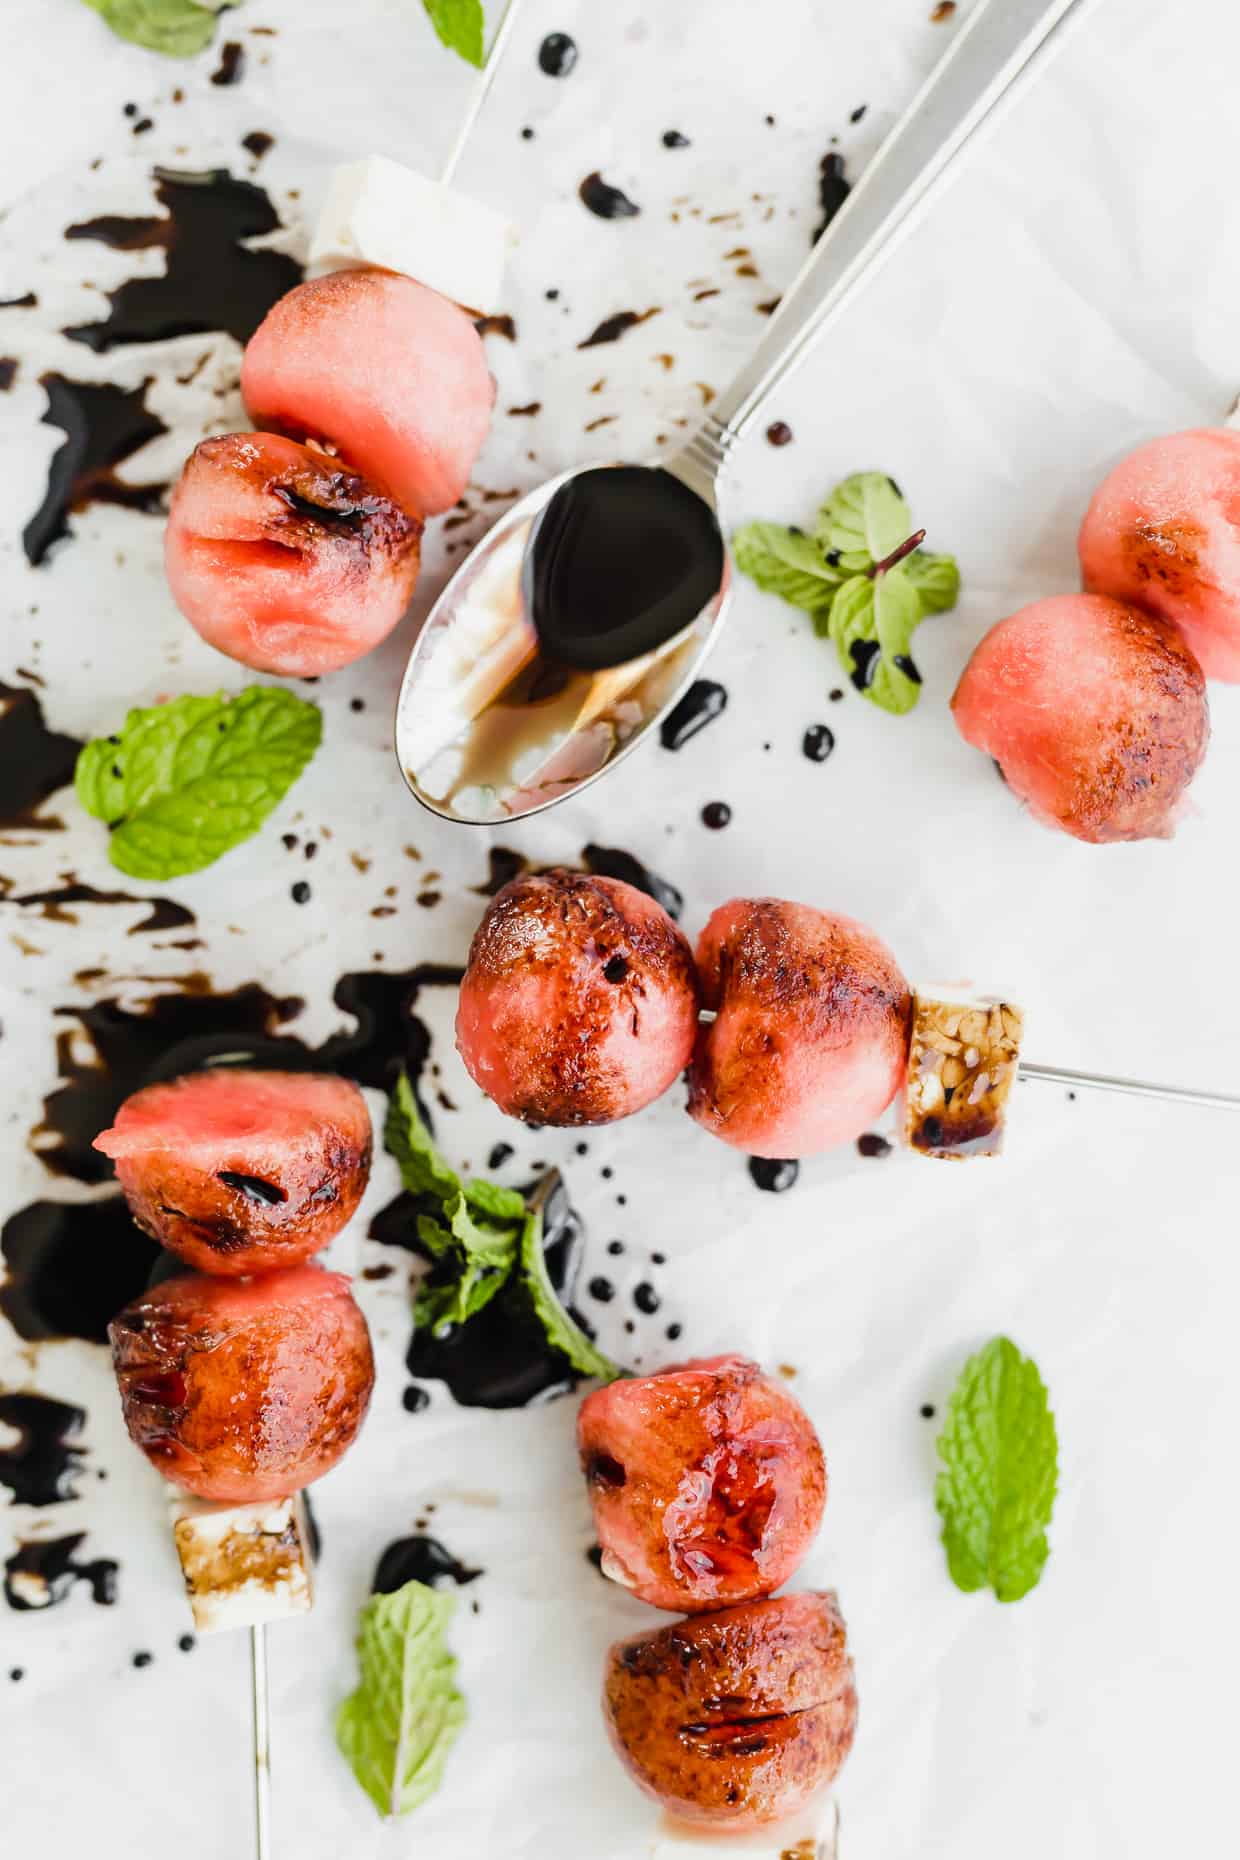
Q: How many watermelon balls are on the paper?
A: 10